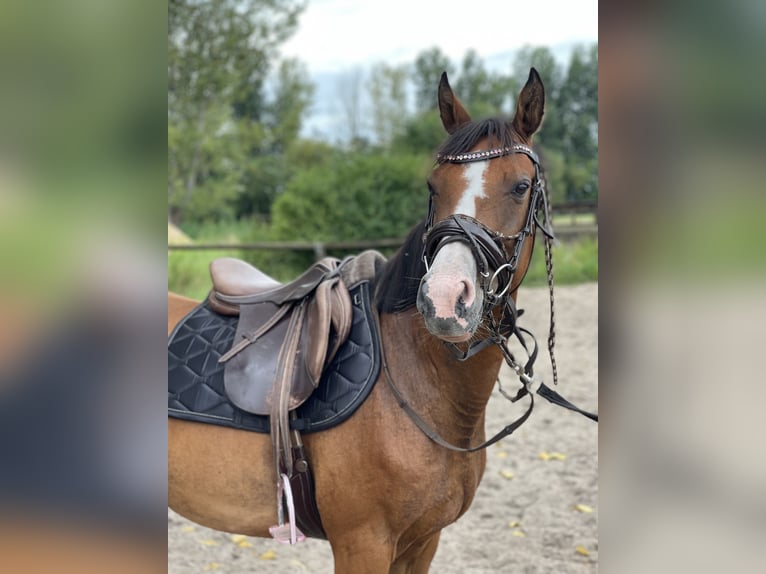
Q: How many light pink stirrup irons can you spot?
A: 1